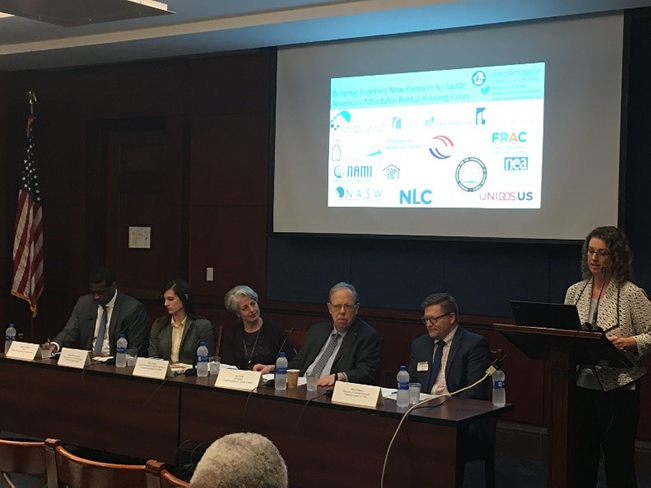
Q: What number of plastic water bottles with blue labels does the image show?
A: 6